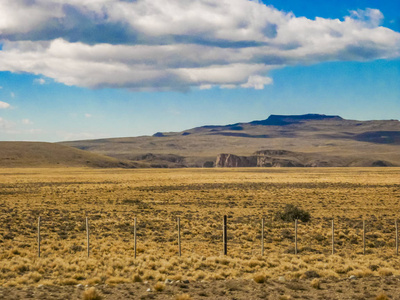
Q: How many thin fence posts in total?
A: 9